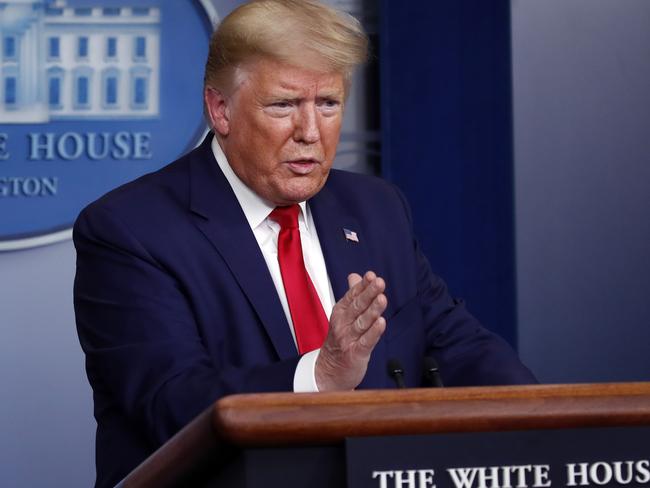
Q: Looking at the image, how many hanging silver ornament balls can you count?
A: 0